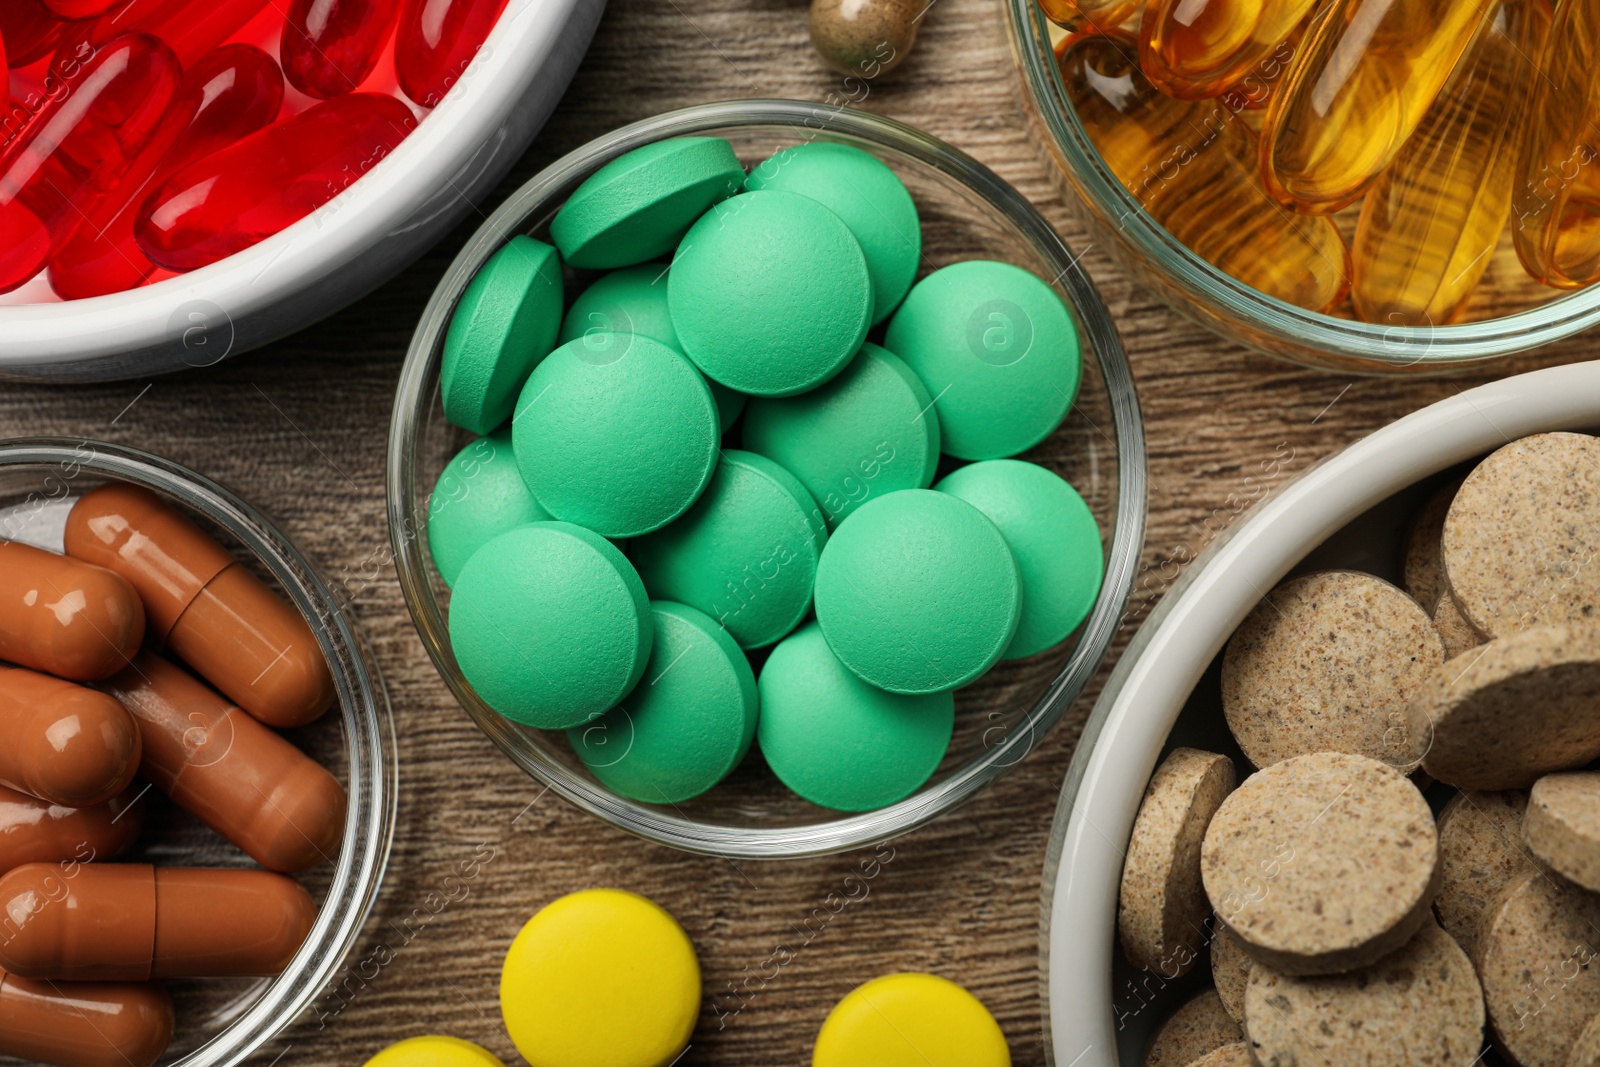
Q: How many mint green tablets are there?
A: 15